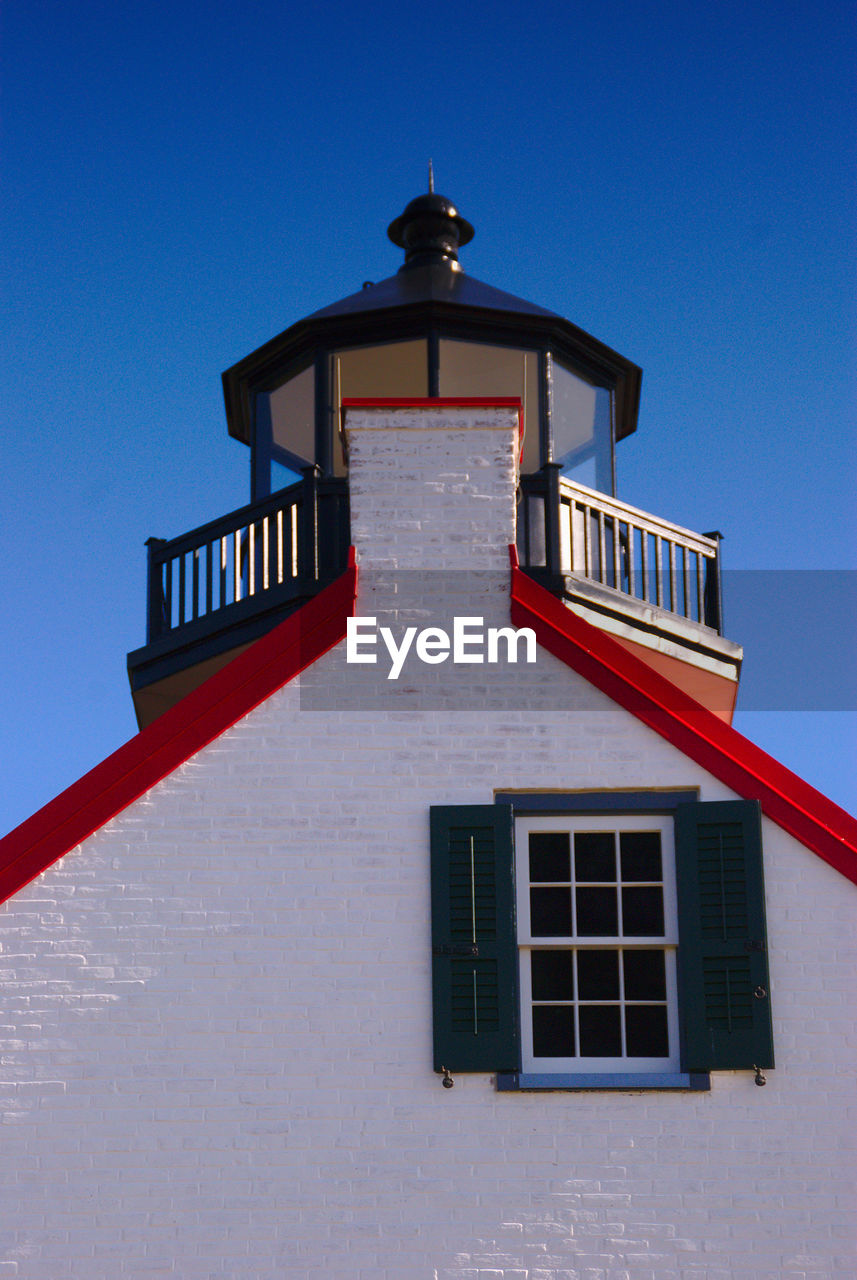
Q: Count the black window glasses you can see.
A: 12